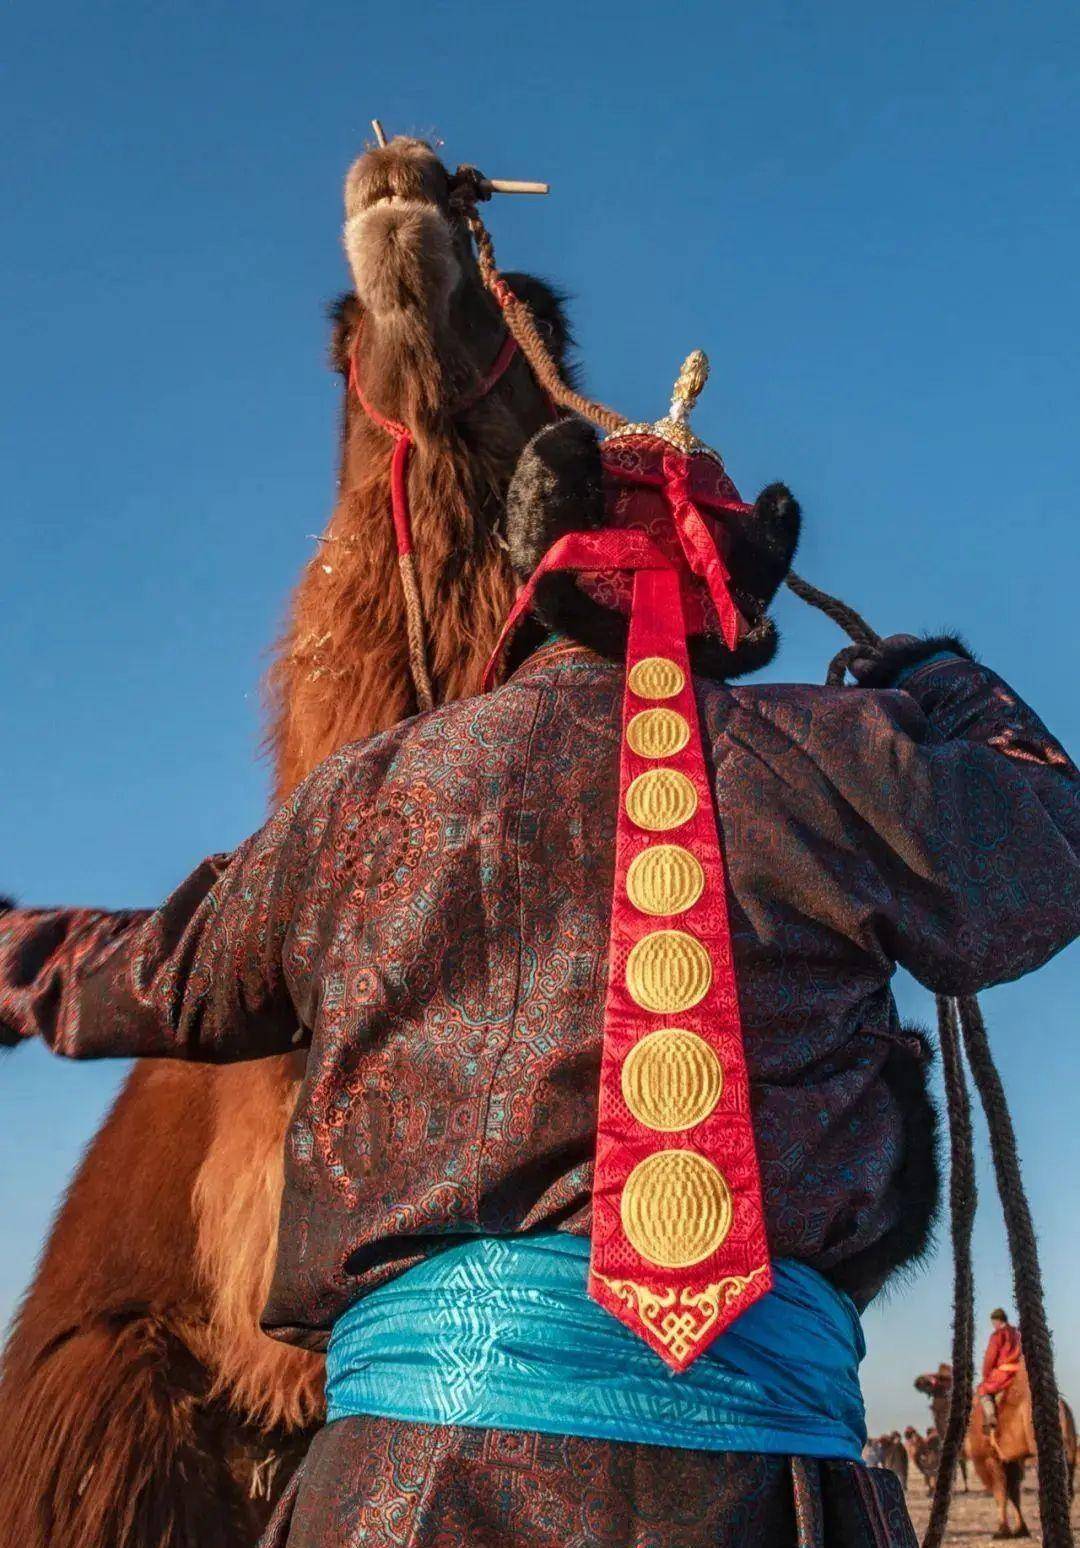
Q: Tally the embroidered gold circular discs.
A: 7